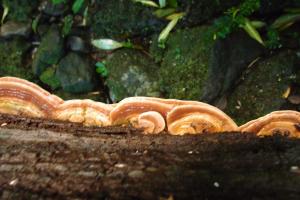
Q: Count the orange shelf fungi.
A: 6